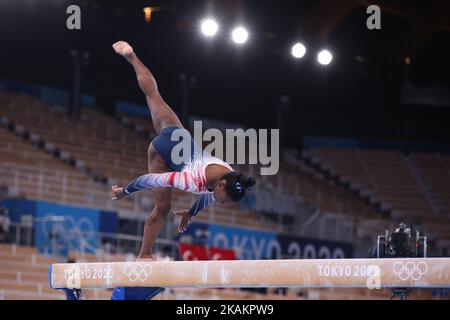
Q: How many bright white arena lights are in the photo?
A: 4